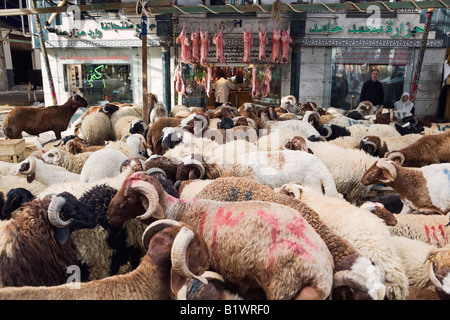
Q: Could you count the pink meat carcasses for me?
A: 12